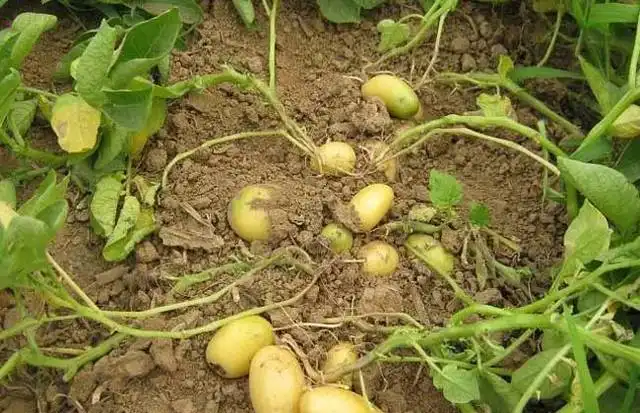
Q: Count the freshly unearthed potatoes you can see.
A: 12